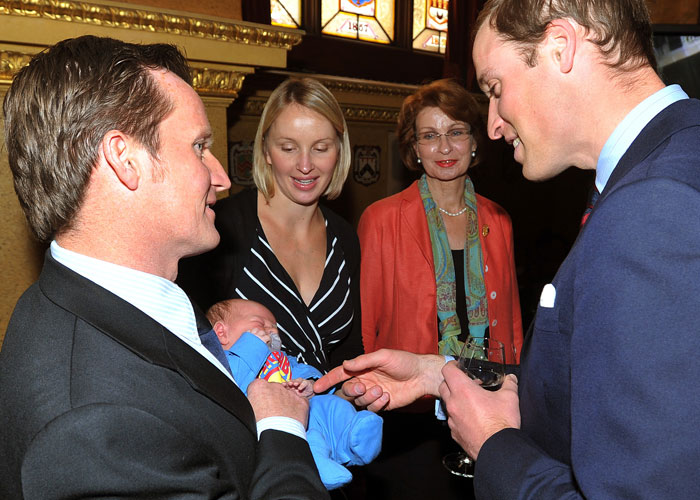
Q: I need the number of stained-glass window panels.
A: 3